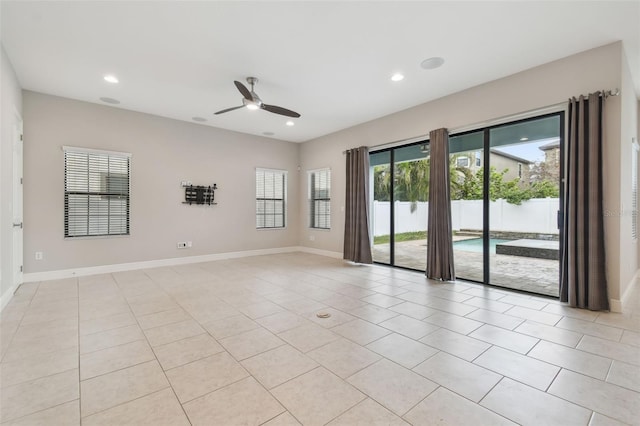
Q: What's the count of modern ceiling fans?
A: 1